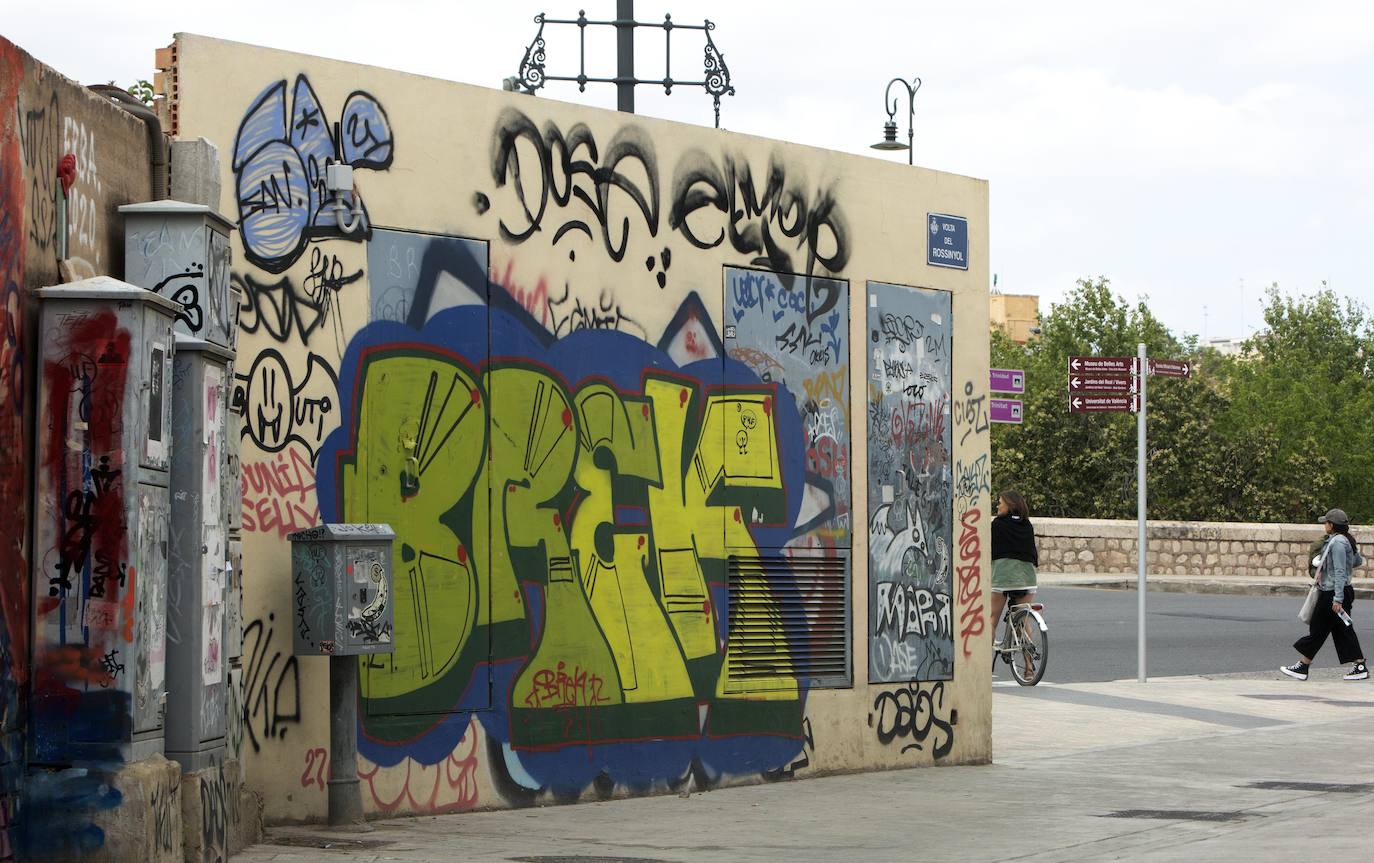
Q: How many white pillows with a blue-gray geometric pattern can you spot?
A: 0